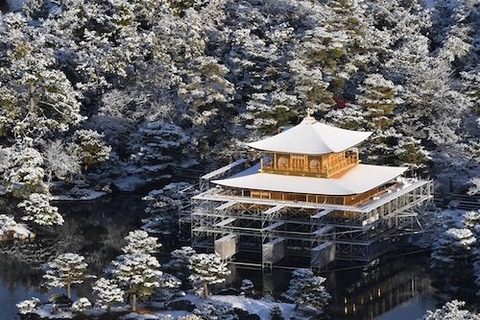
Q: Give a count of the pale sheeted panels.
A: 3